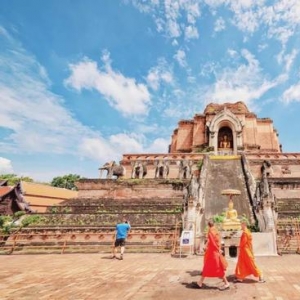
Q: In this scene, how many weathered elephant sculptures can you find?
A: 4